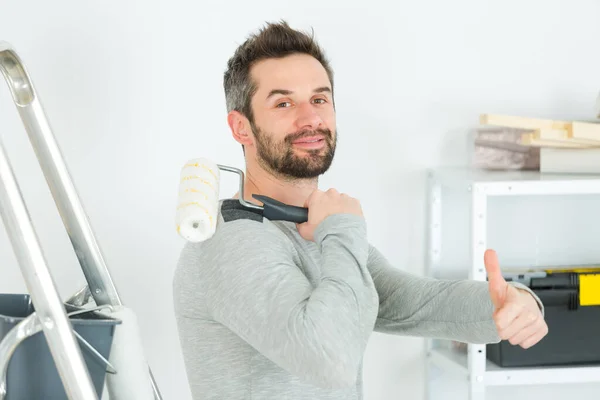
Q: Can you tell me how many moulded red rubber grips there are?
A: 0